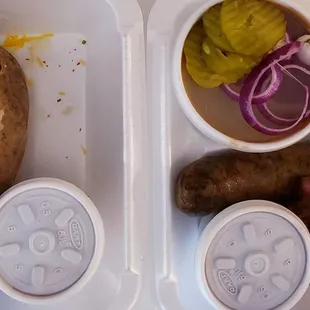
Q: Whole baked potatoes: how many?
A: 1